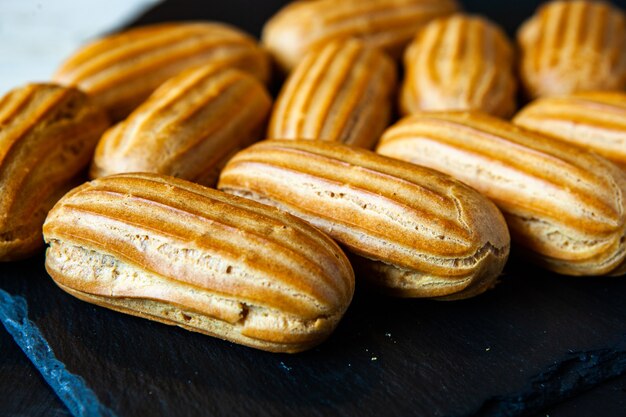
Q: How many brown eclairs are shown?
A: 11